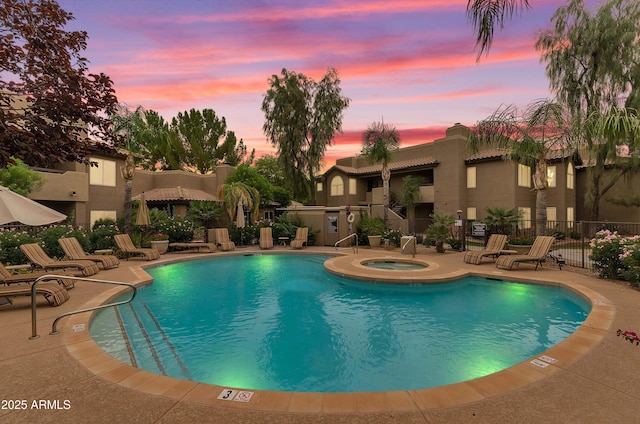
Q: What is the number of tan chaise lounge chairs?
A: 11